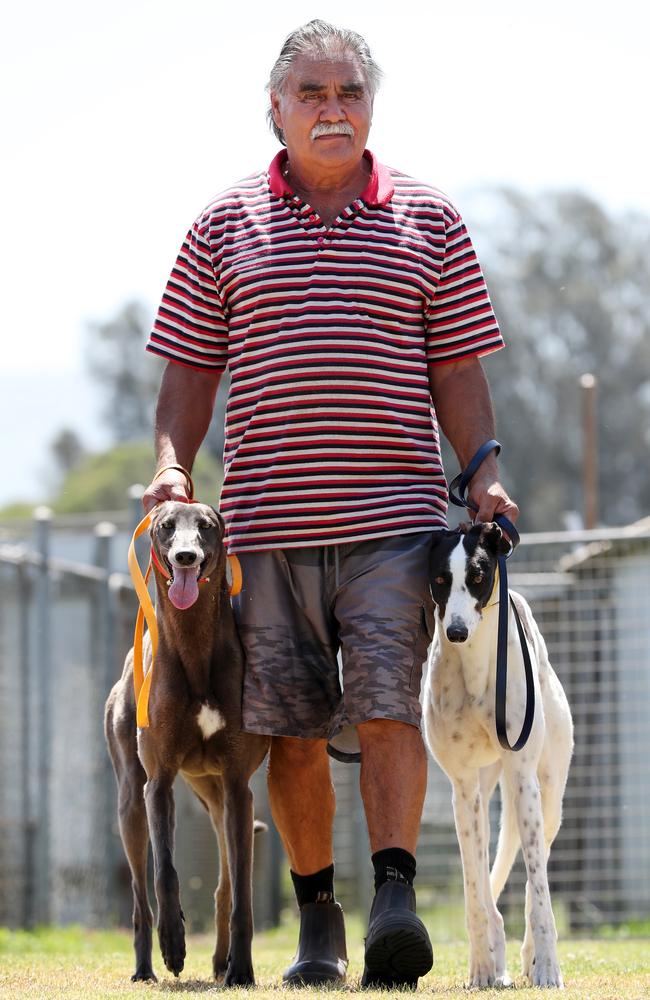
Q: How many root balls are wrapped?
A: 0